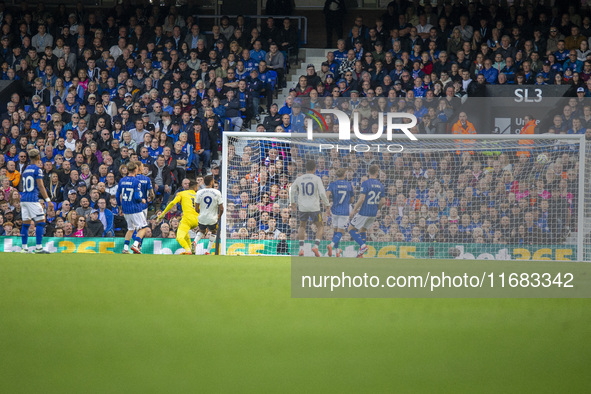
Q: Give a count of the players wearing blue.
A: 5